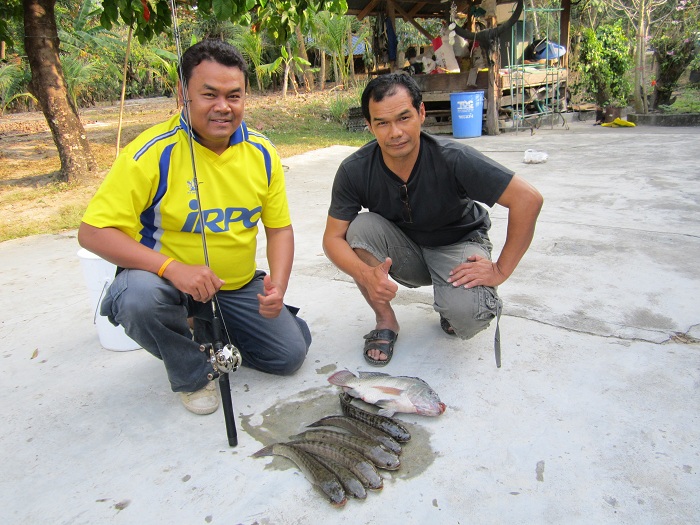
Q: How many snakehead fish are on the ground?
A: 6